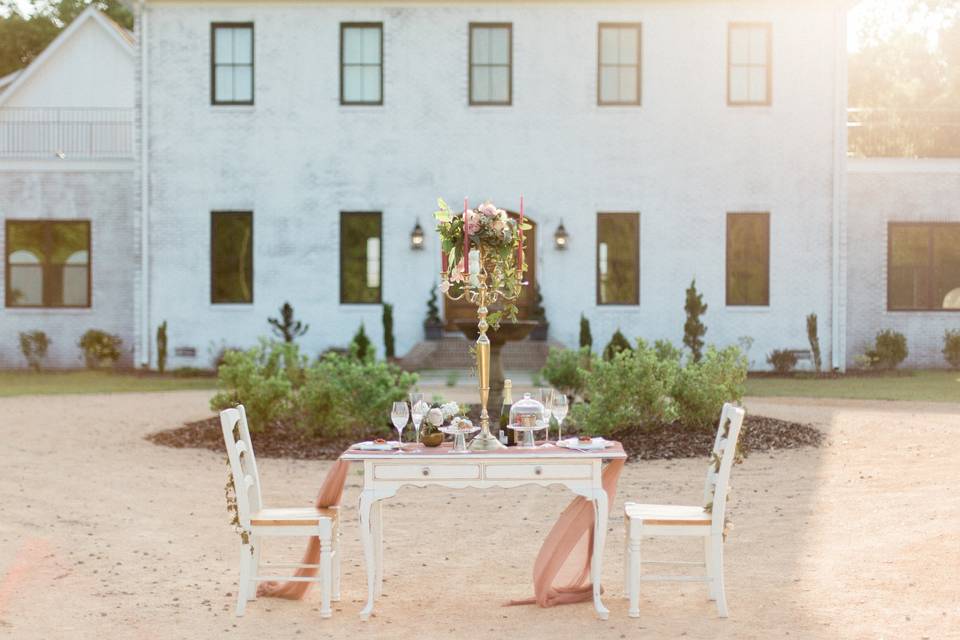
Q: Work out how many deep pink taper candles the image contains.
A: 3